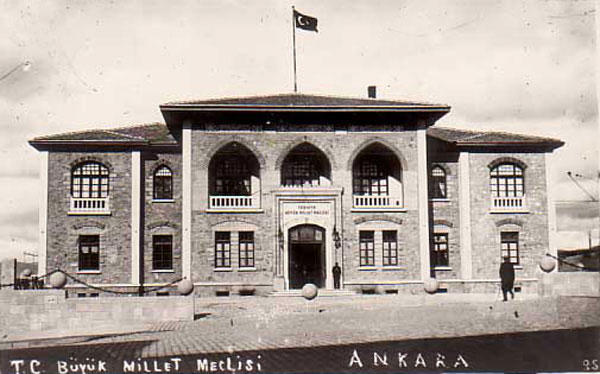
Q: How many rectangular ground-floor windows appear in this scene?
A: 8